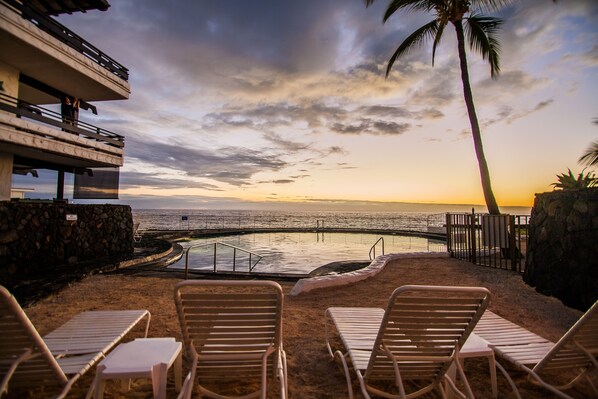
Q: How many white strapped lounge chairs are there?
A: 4